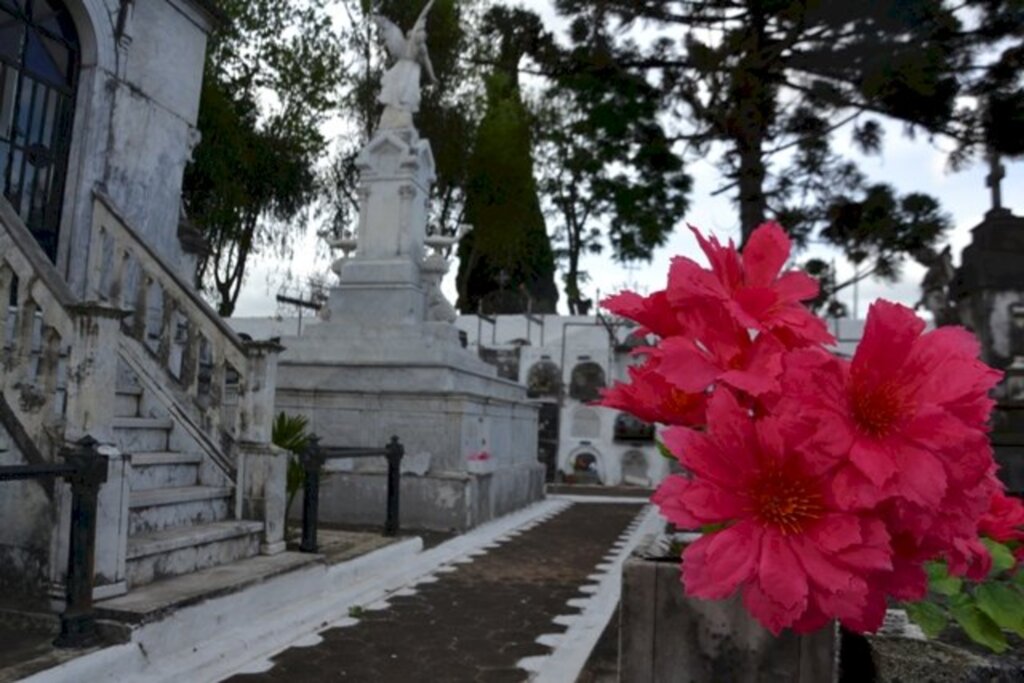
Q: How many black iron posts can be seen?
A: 3